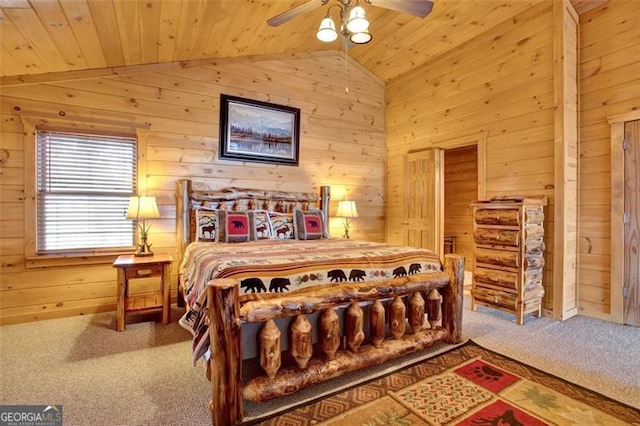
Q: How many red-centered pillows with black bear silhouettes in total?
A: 2